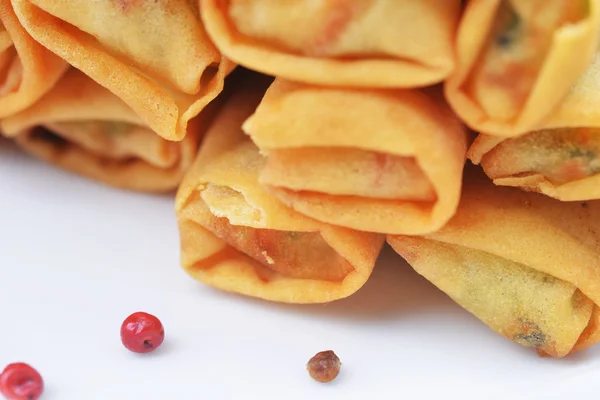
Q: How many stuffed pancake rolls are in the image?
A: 9